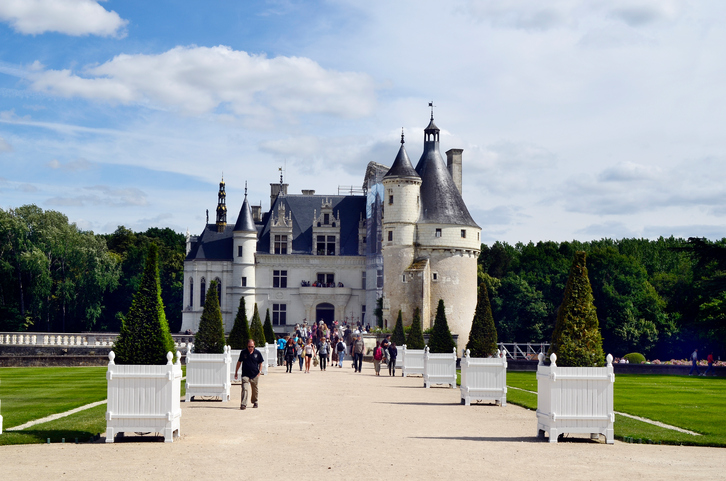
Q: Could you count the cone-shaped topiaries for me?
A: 10